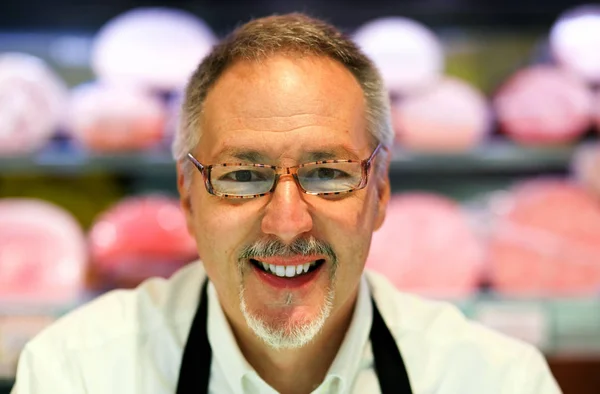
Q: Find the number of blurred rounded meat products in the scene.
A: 11